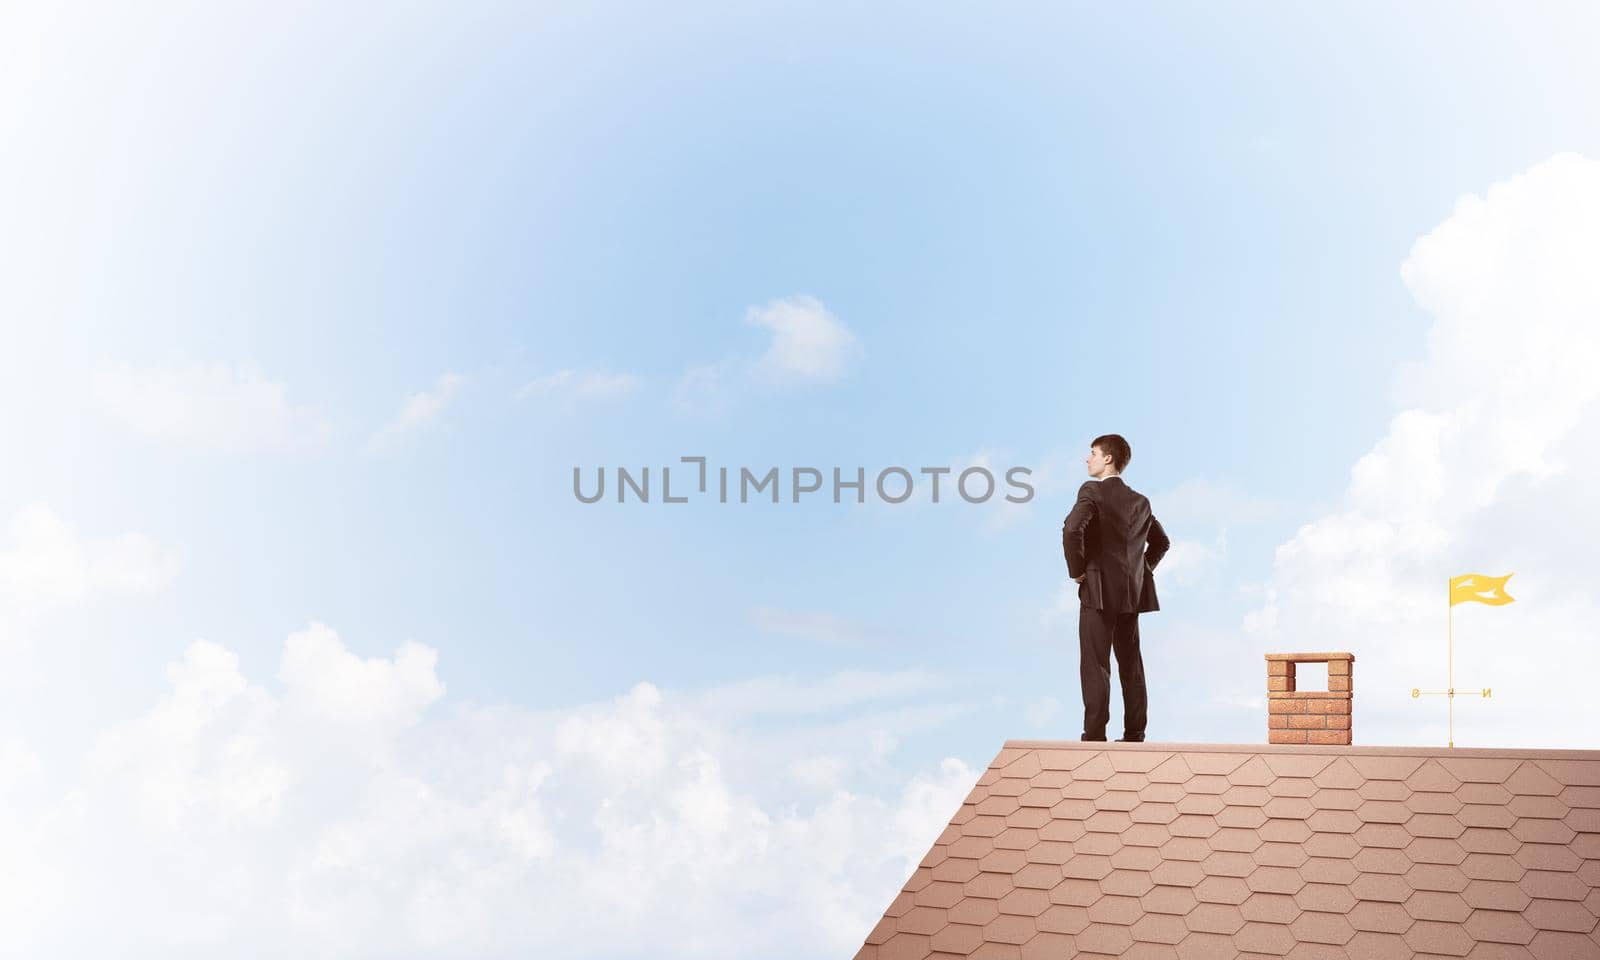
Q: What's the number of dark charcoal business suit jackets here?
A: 1